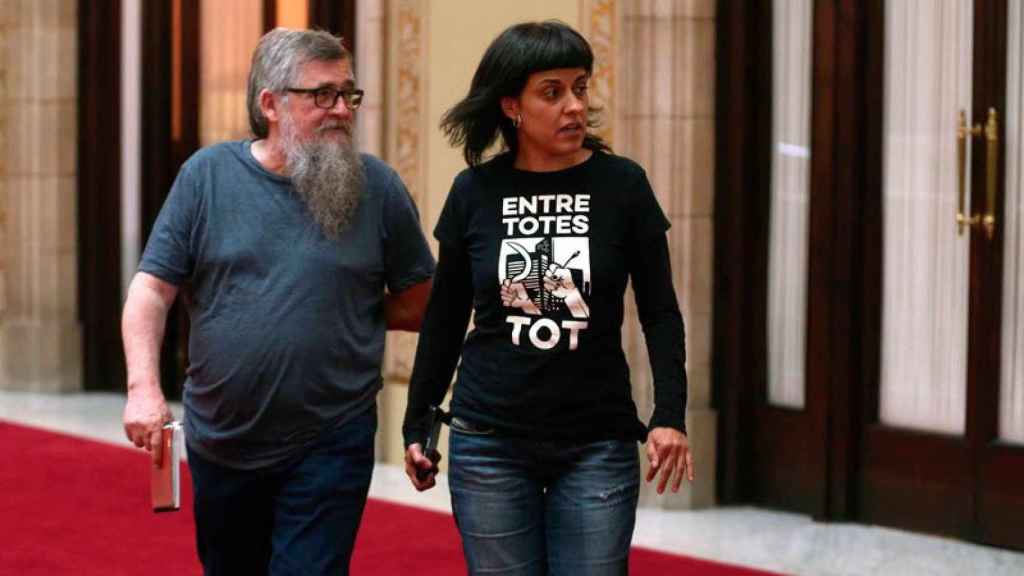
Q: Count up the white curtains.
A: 3